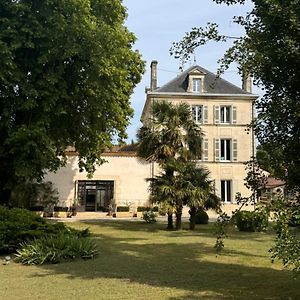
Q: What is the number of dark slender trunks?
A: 3